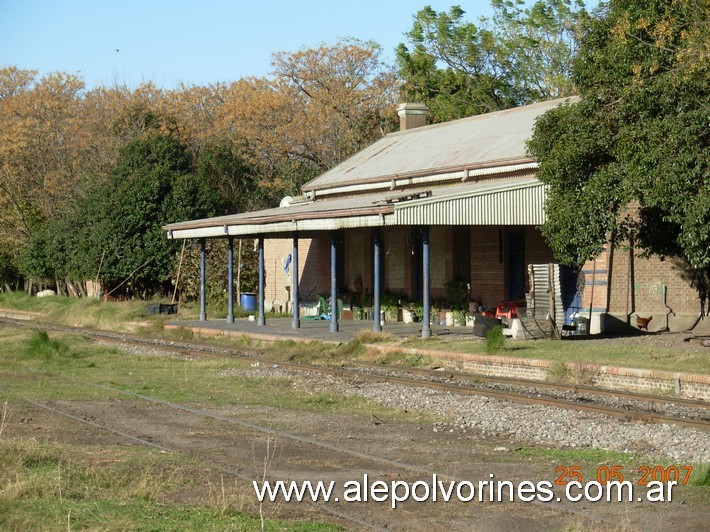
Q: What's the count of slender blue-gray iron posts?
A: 7